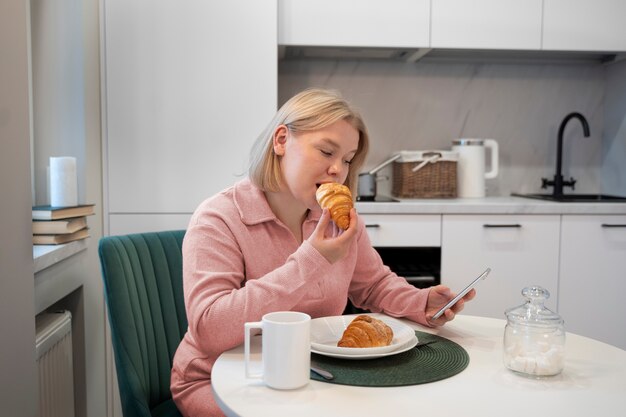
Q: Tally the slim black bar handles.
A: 3